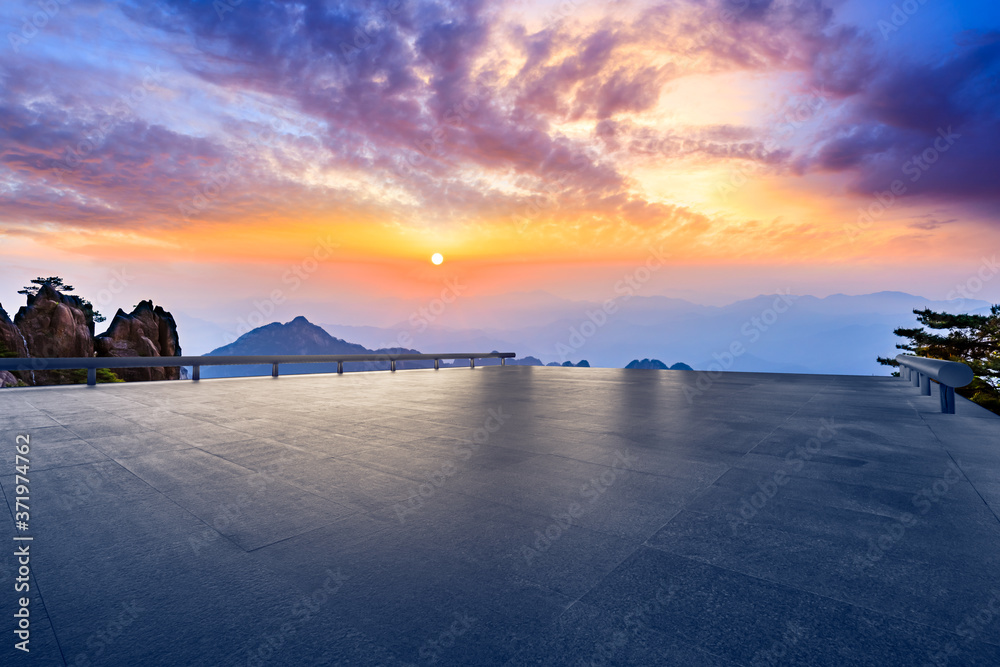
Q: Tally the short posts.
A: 13